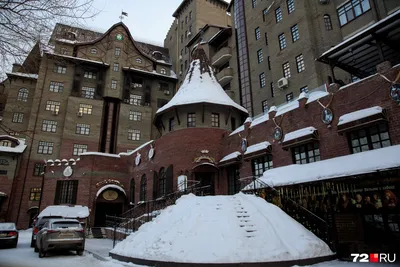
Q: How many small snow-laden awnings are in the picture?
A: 4